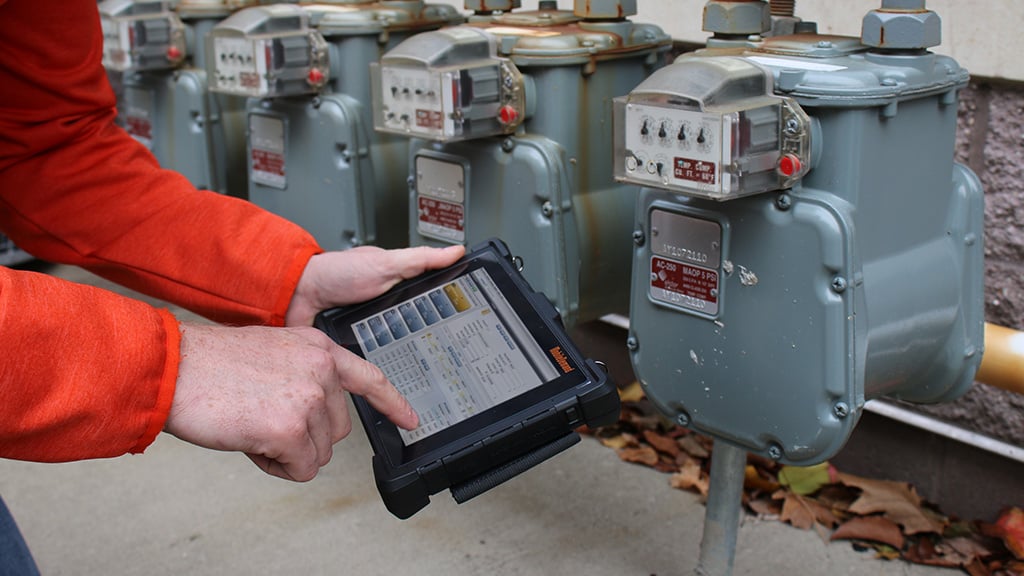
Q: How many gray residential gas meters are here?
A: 4